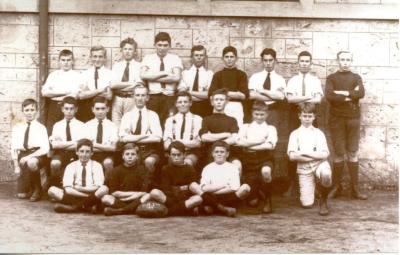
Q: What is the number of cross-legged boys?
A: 4